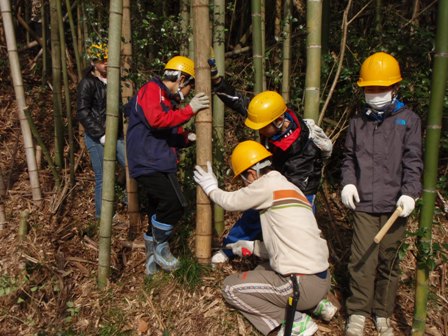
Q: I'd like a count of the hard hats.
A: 5